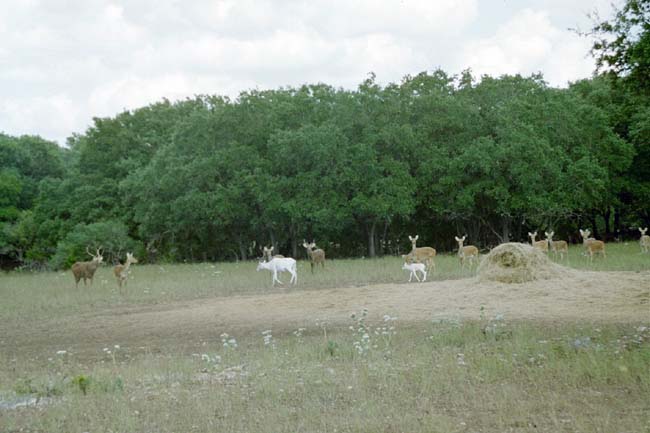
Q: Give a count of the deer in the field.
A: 12